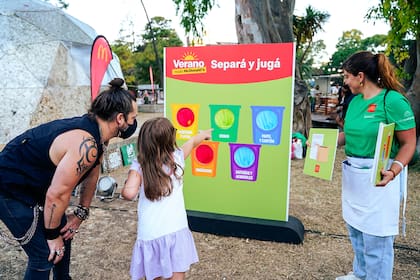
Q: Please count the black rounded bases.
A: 1